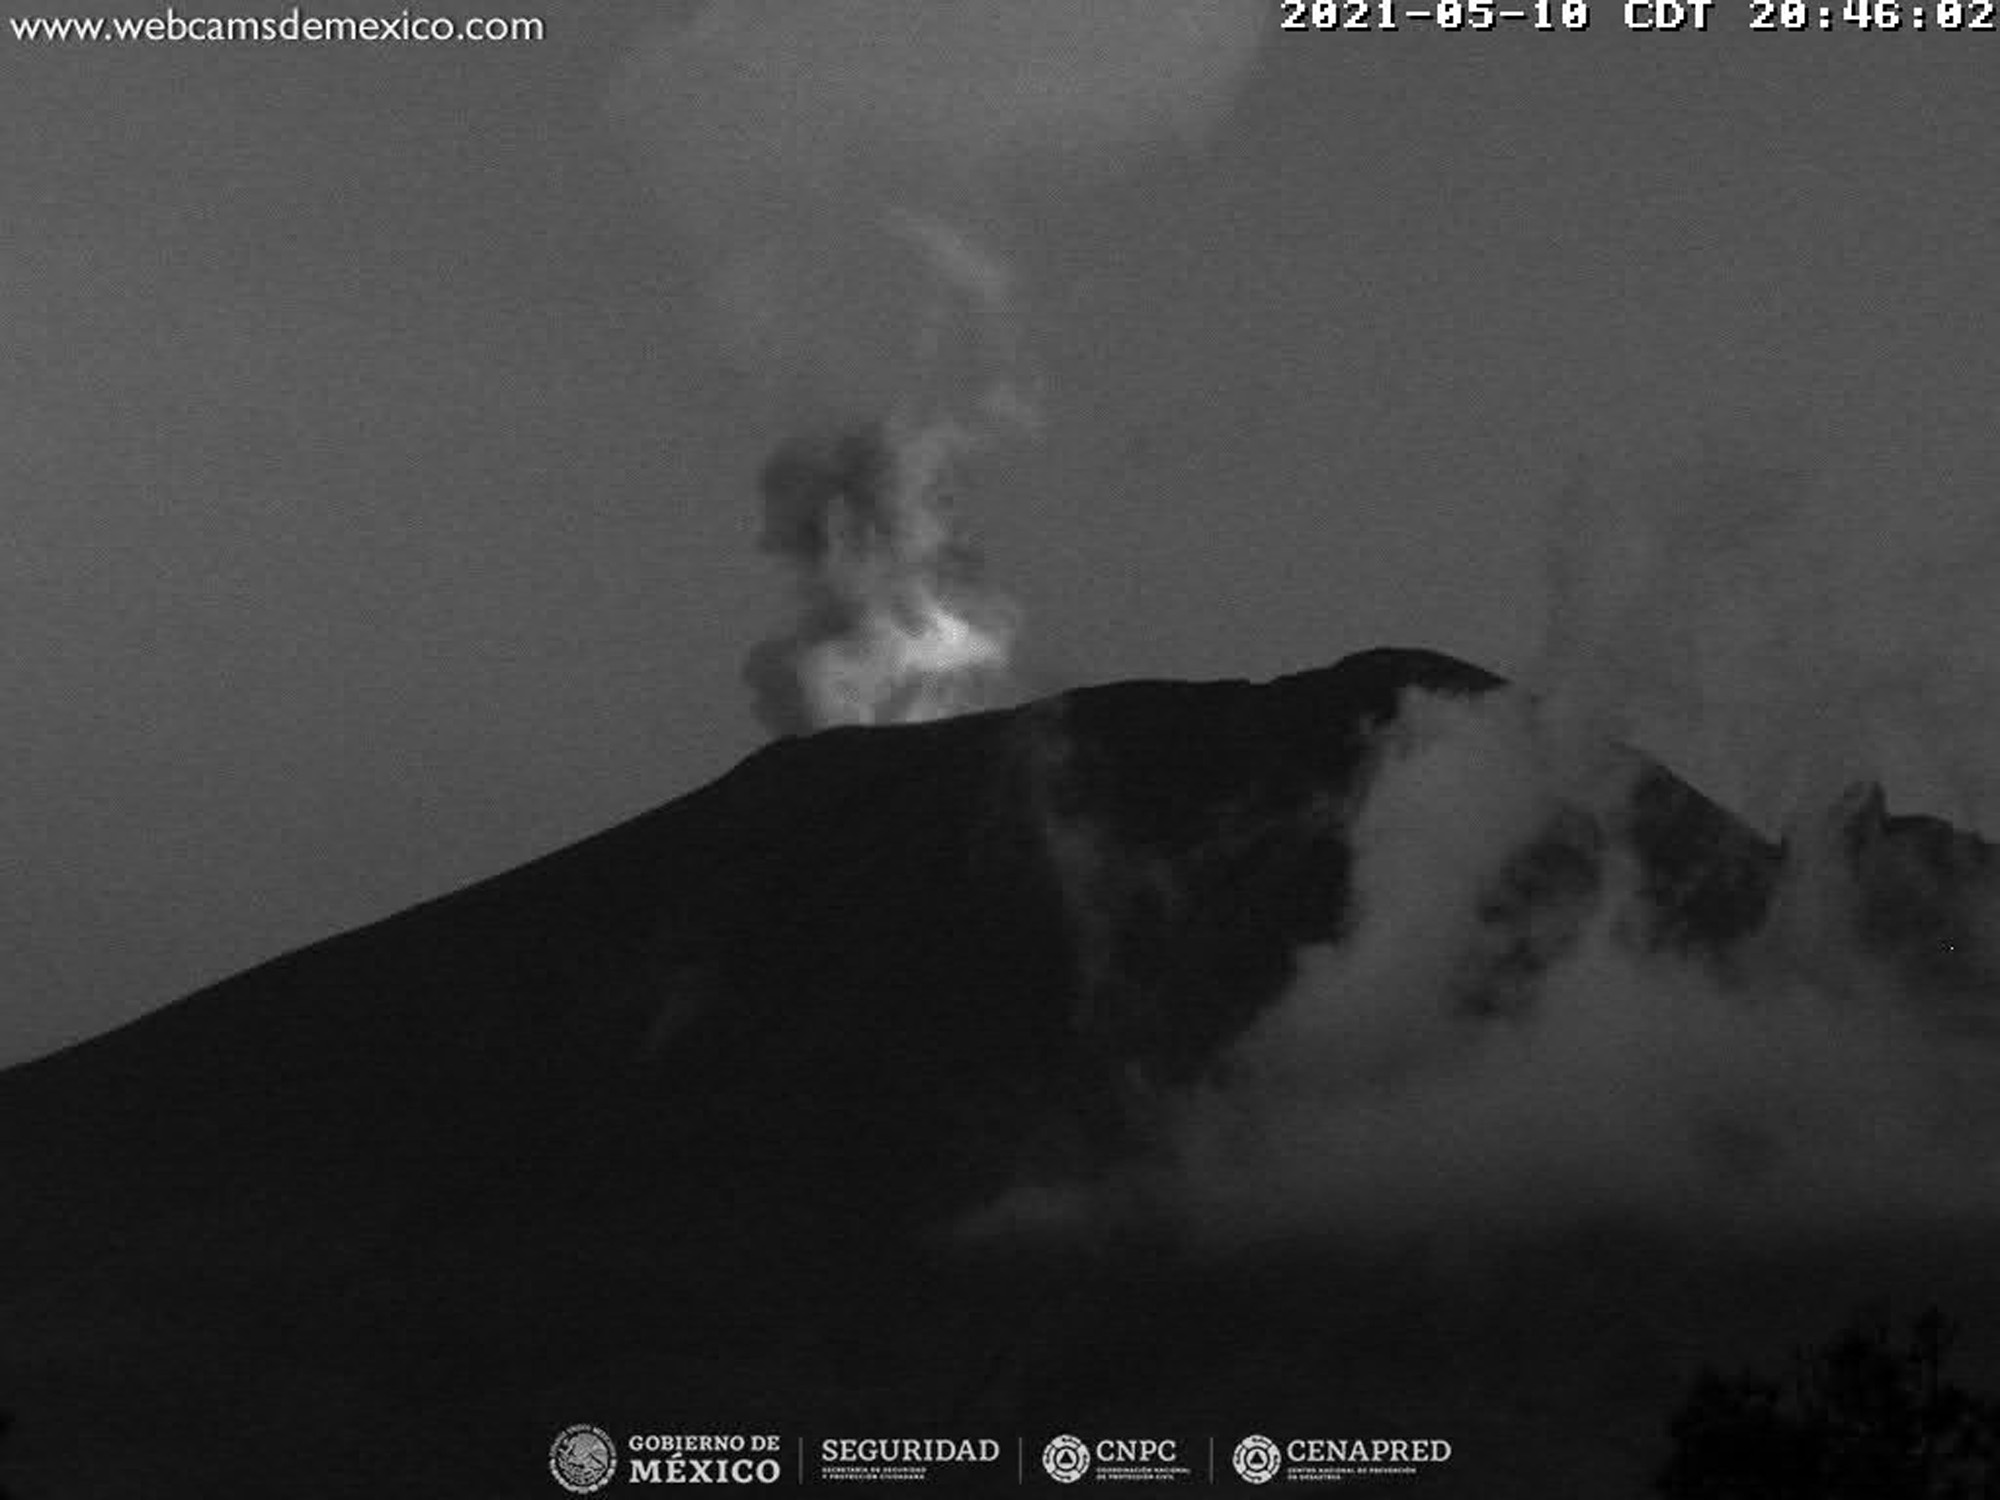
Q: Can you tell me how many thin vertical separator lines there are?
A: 3